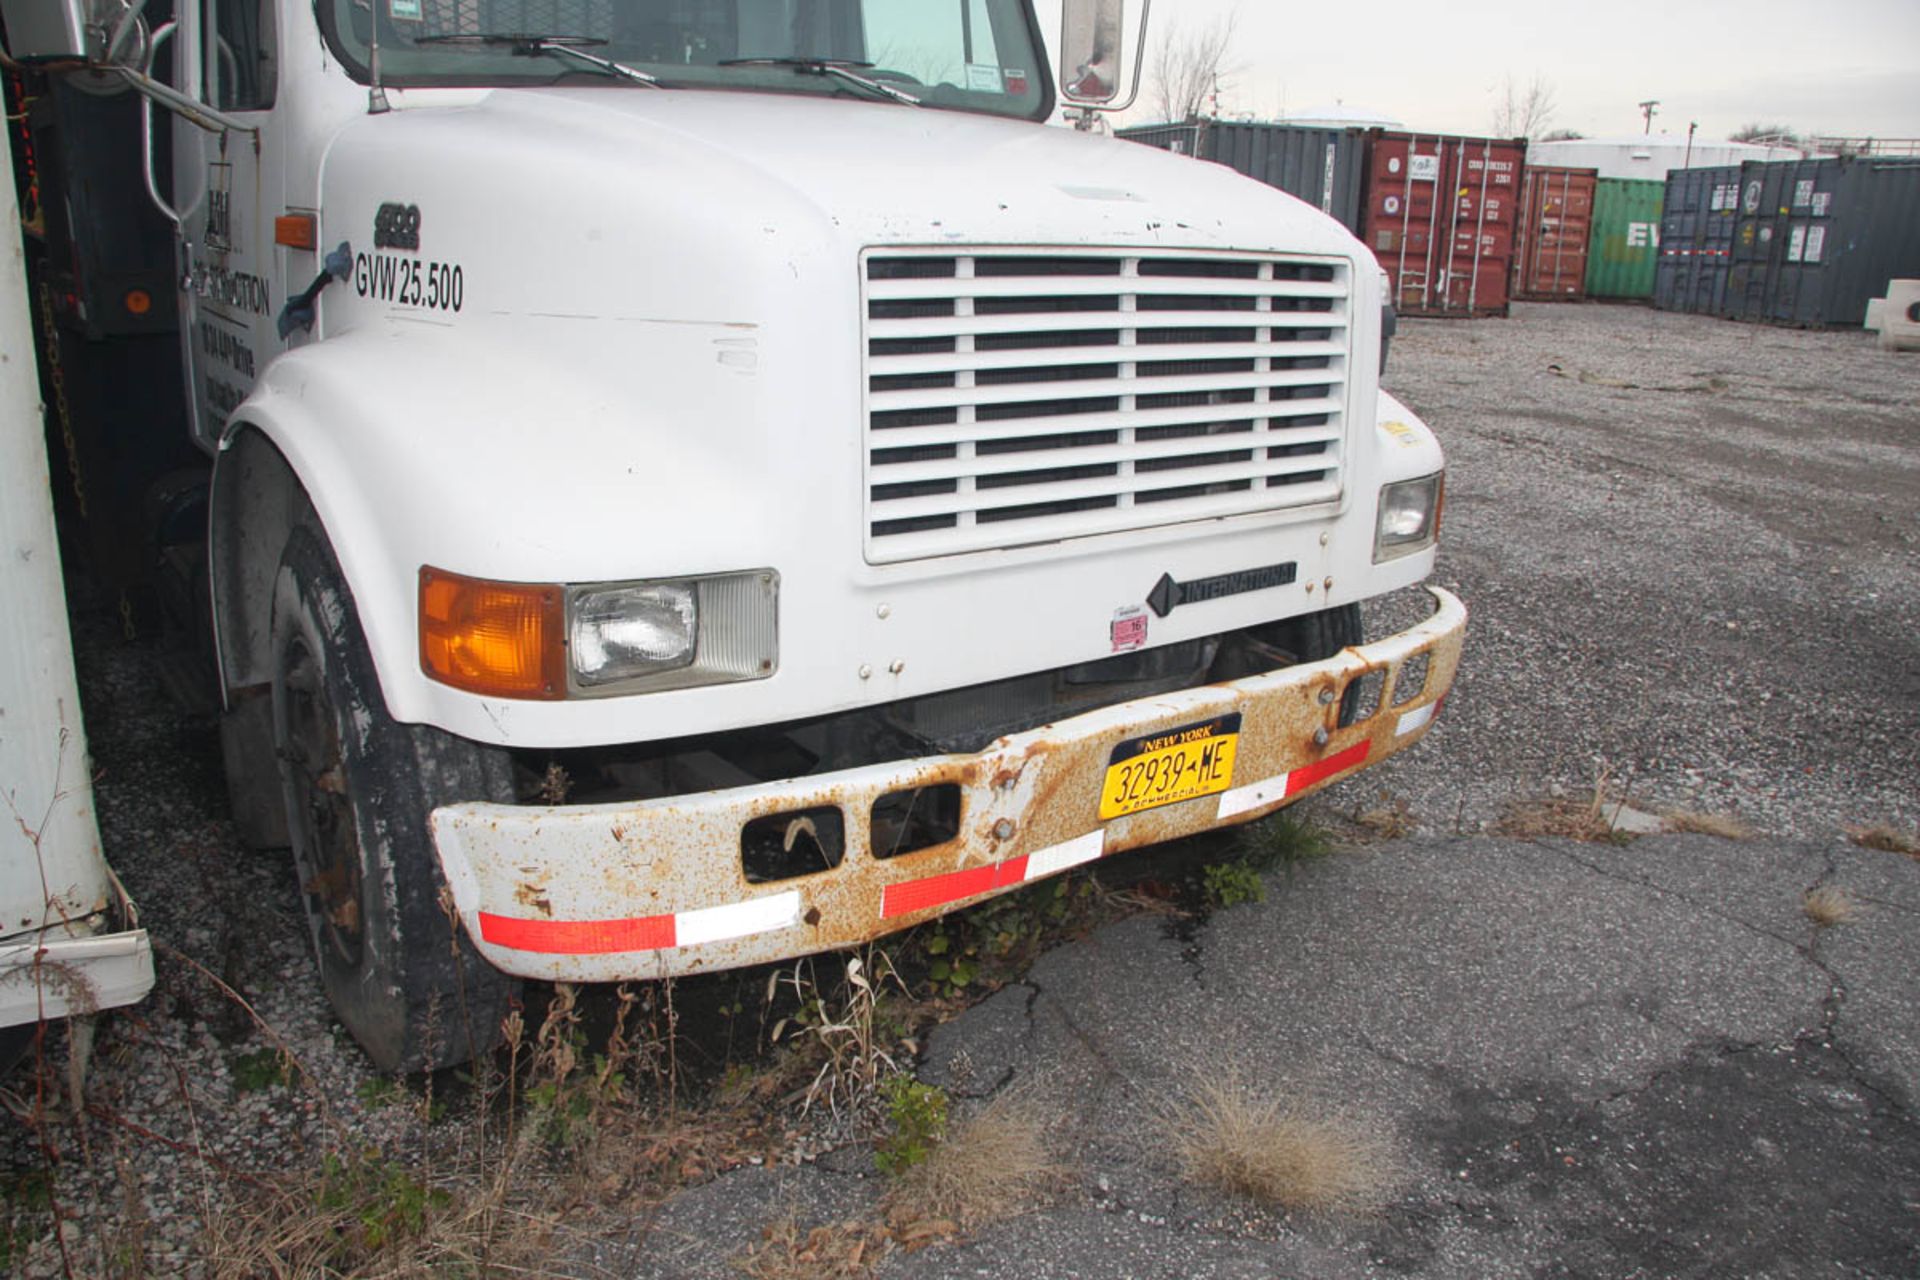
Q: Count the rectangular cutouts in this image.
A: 4